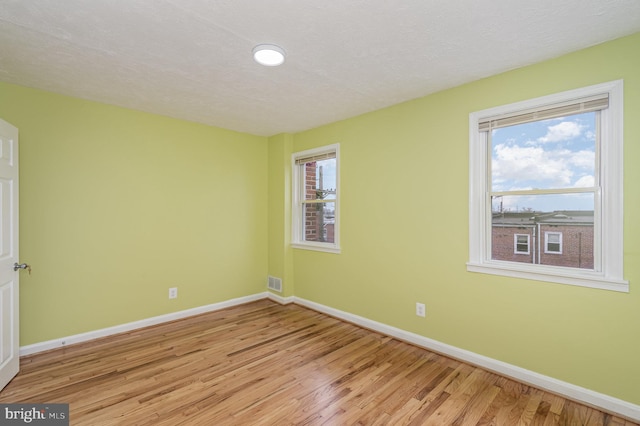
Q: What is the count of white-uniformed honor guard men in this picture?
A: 0